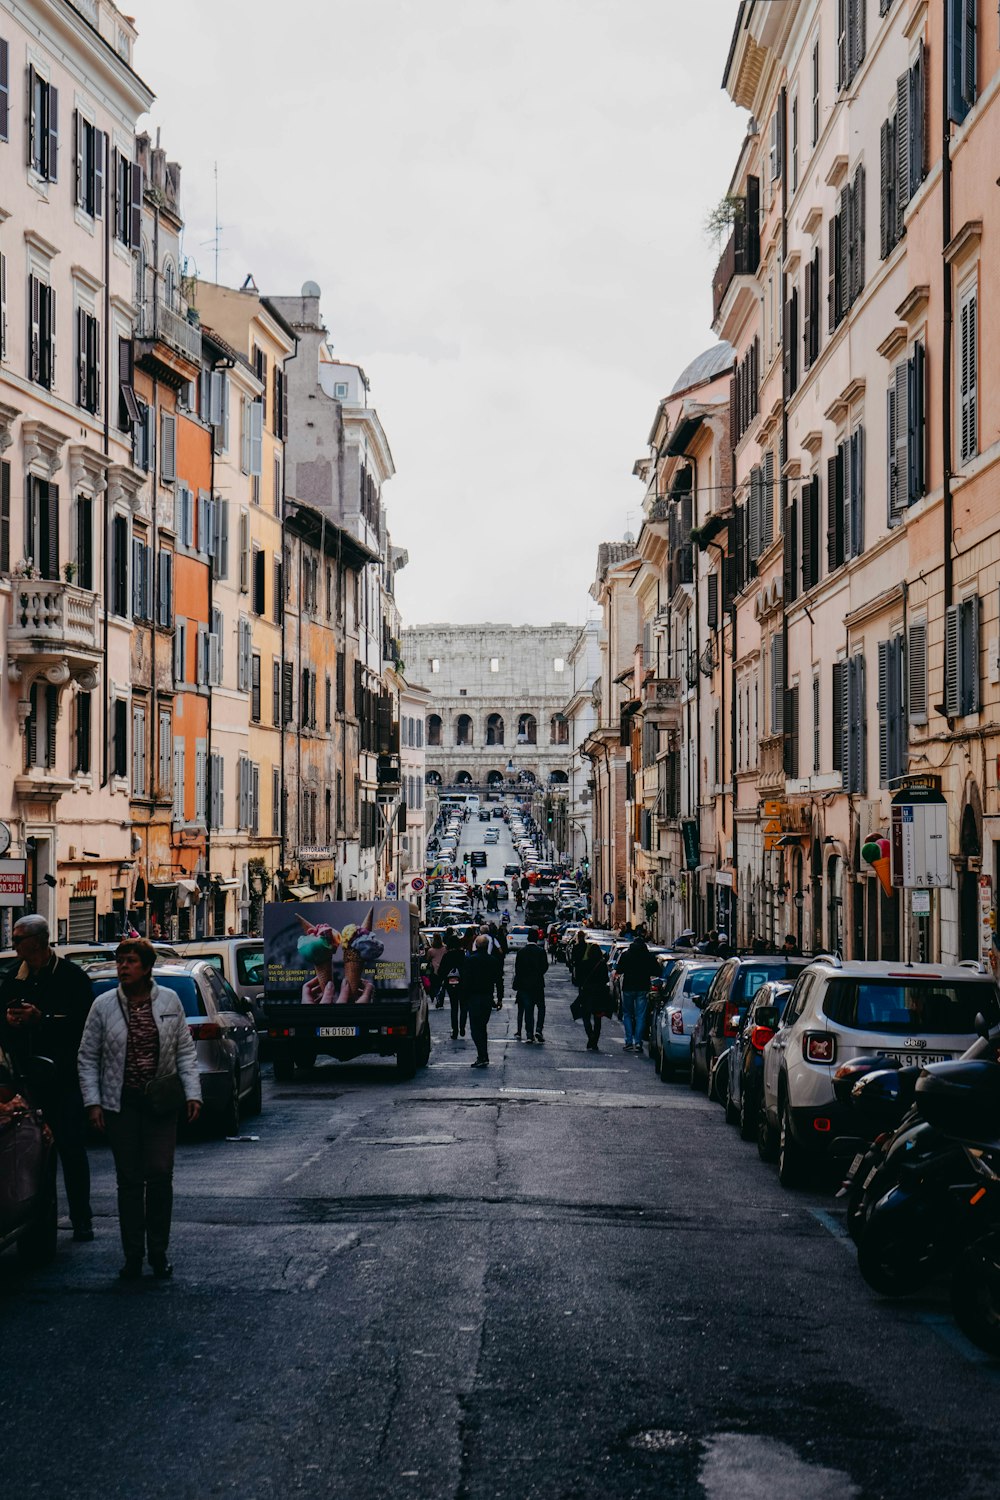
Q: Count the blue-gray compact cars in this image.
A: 1